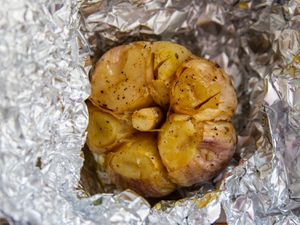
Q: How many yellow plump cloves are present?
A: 6